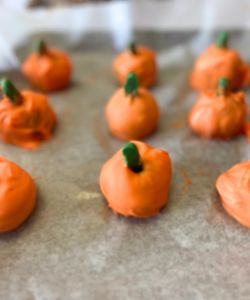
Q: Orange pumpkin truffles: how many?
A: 9